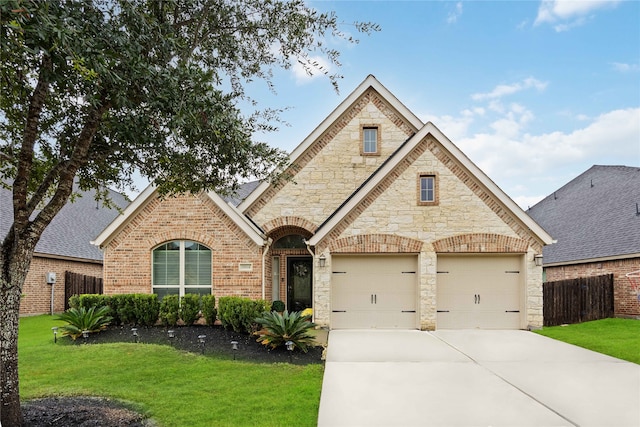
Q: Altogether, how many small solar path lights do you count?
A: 7